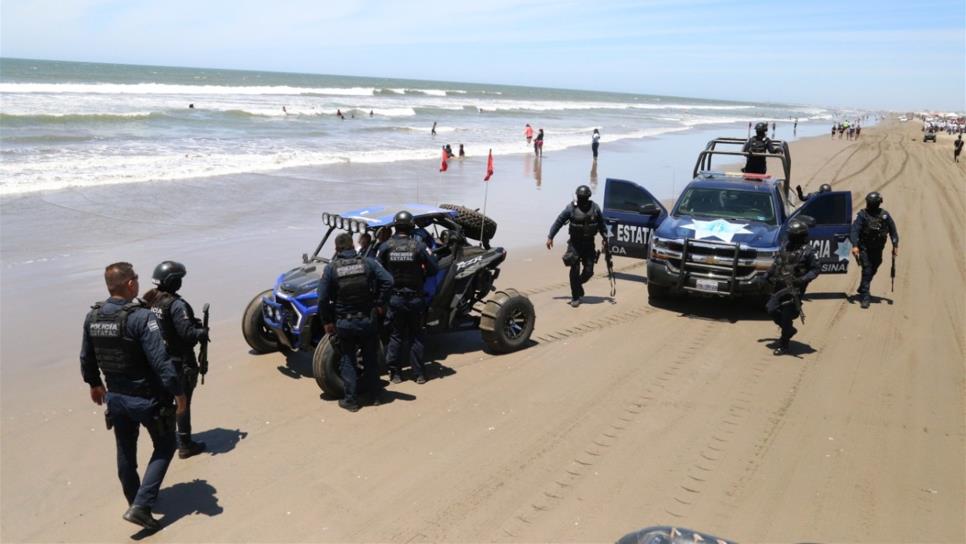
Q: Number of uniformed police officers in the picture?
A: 9